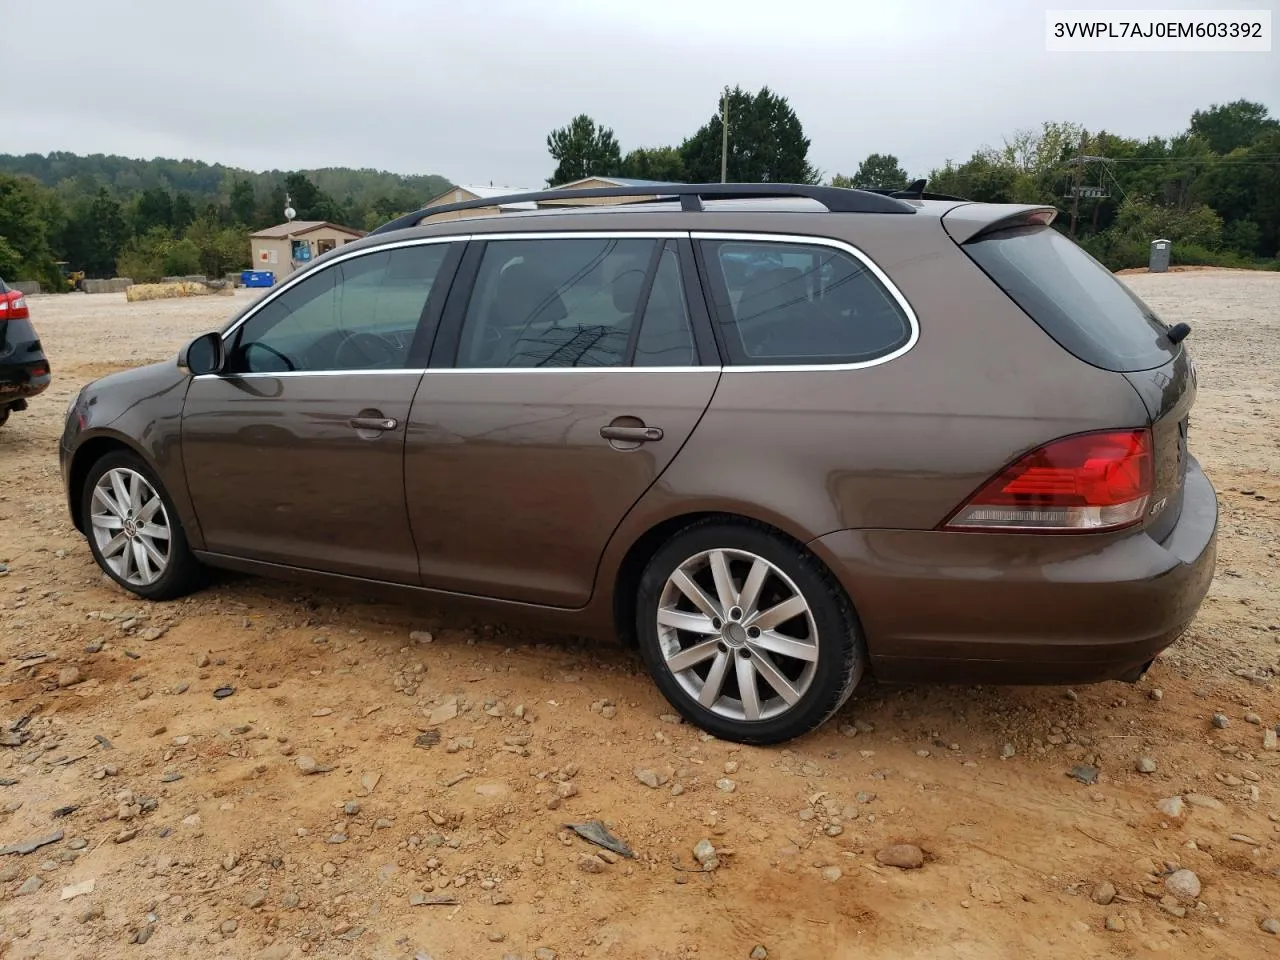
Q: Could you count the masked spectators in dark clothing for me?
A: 0